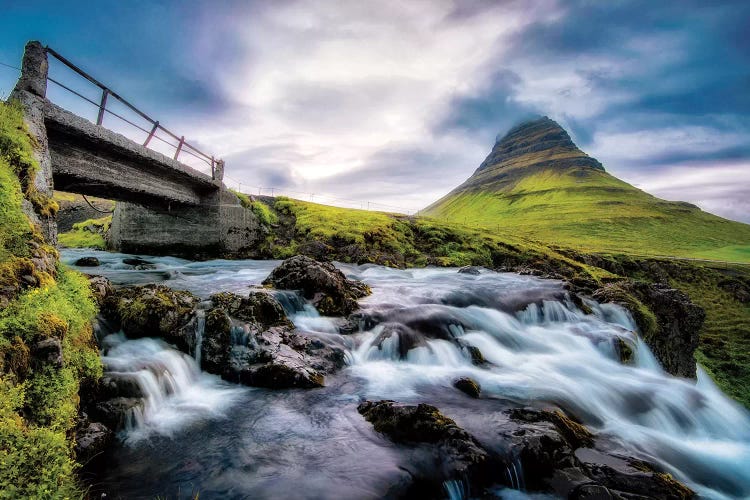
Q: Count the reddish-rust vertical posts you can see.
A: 4